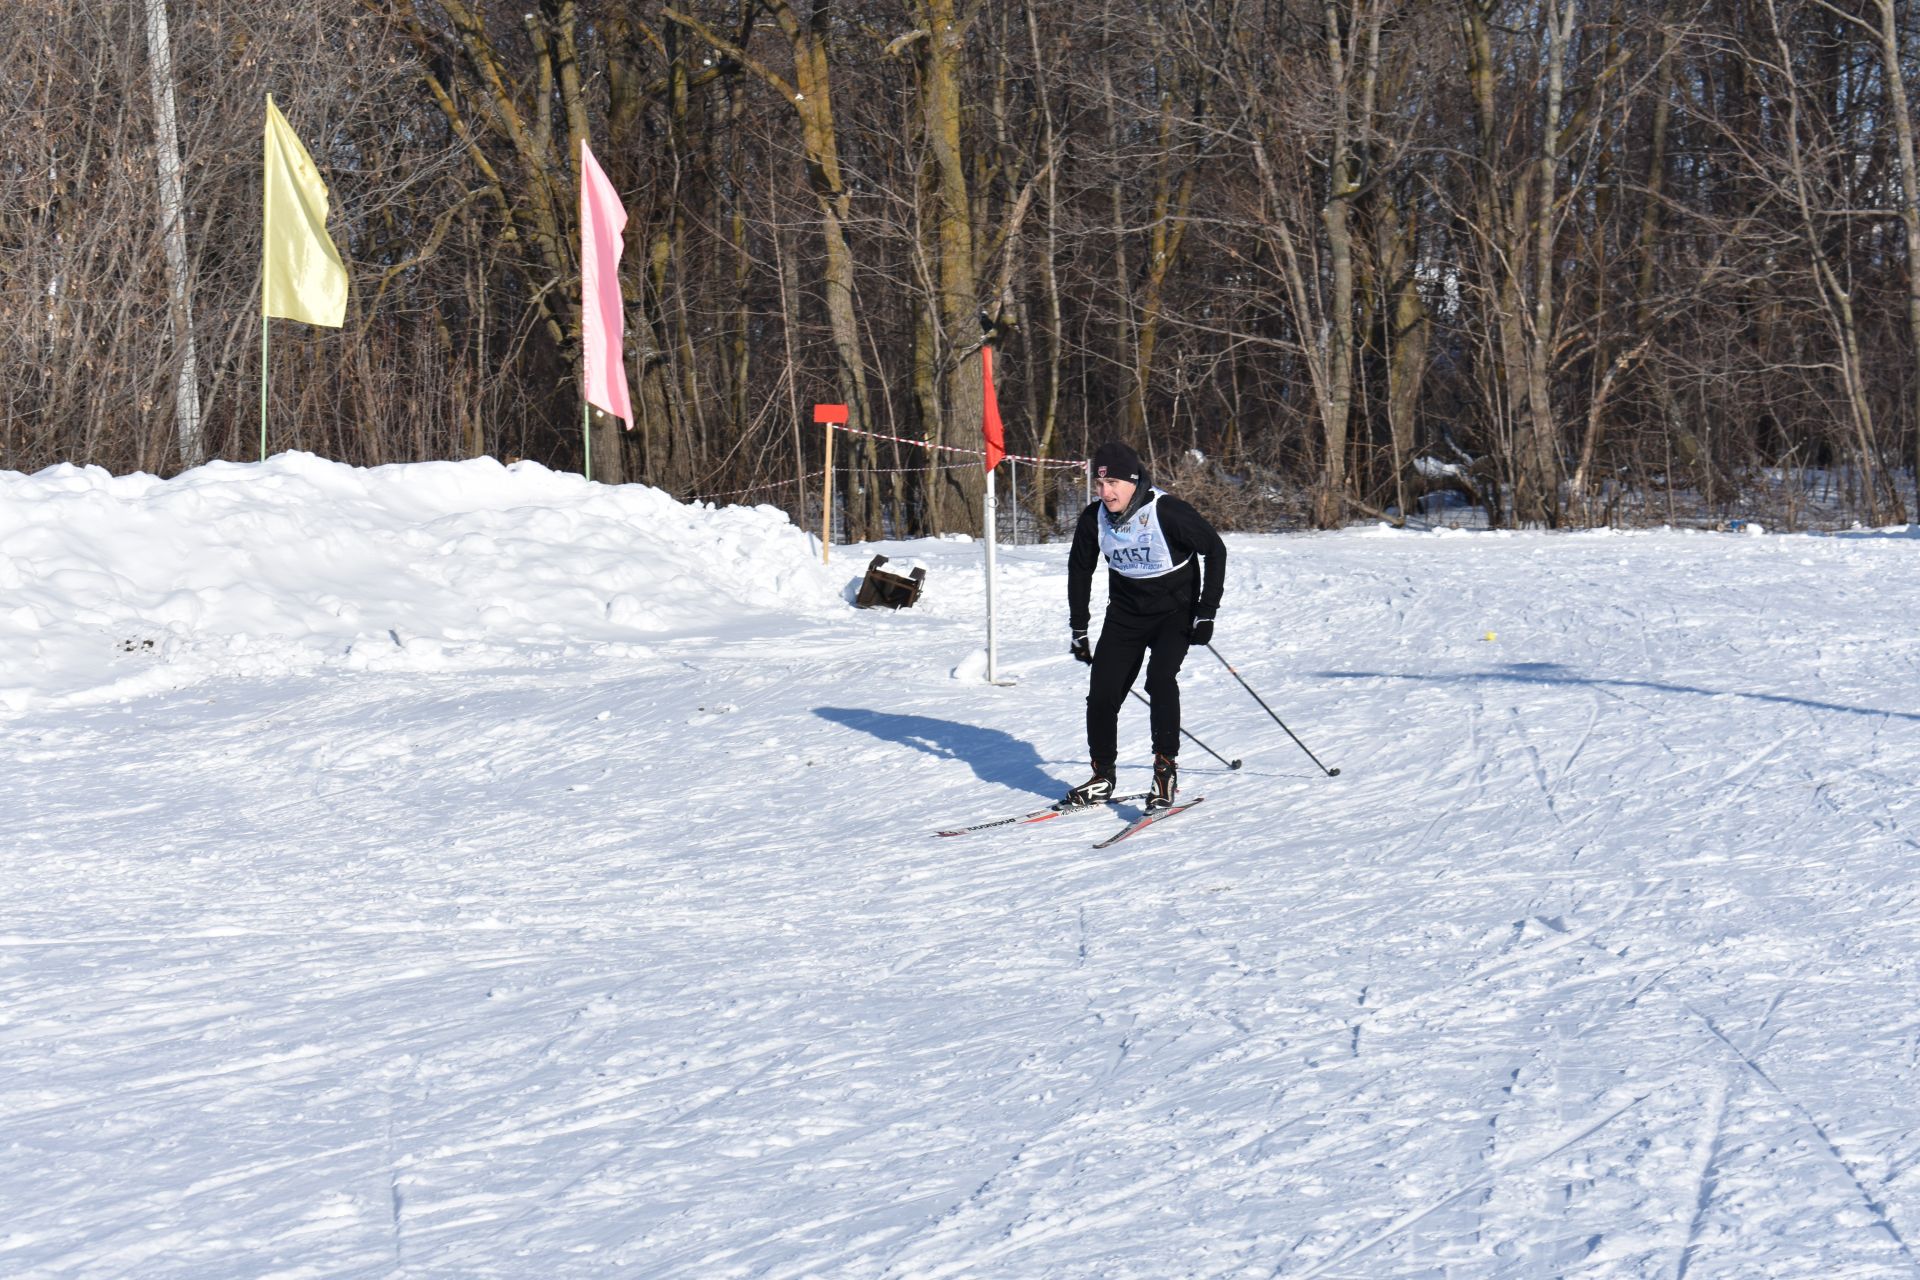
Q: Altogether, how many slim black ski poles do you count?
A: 2